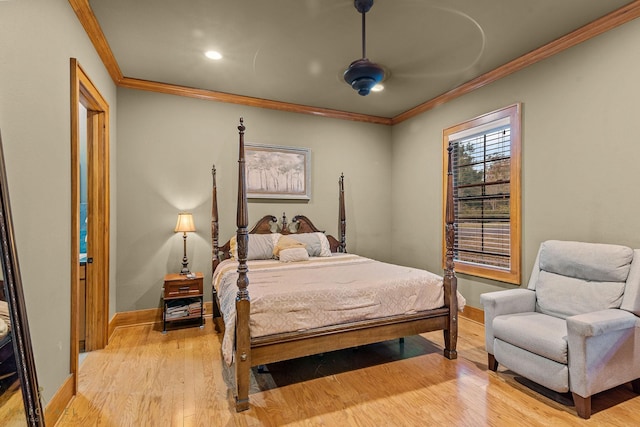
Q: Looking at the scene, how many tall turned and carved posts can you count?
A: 4